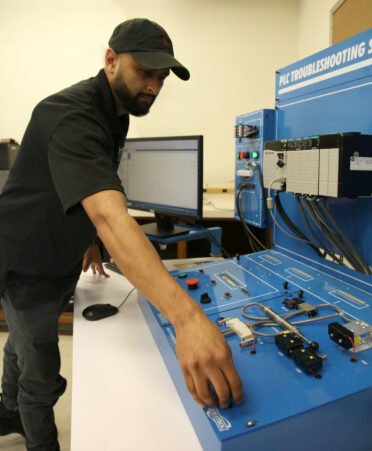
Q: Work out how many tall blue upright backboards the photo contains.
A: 1